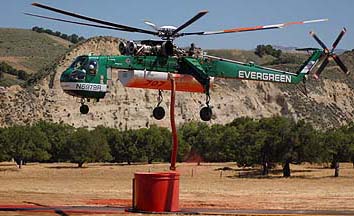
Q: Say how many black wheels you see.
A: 3